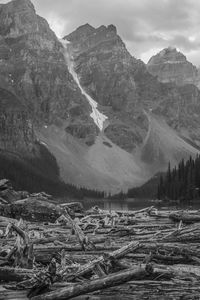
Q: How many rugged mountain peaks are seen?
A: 3